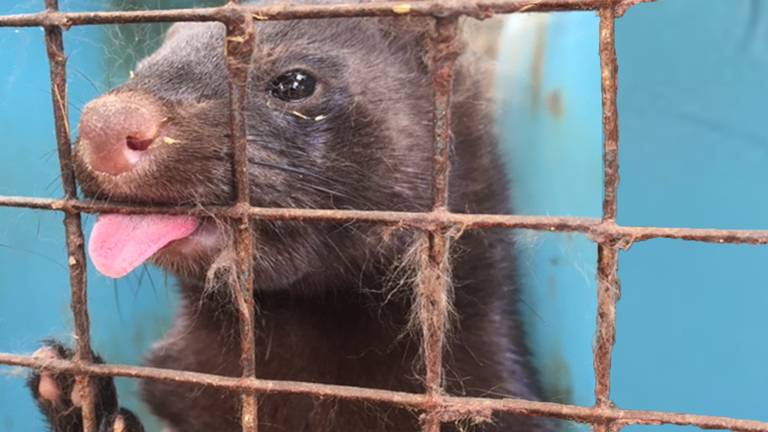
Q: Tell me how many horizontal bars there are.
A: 3